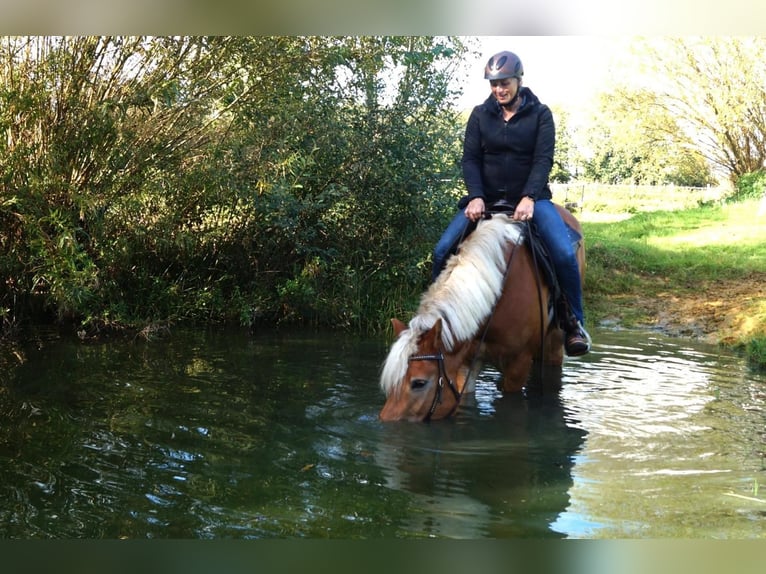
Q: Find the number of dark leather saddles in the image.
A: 1